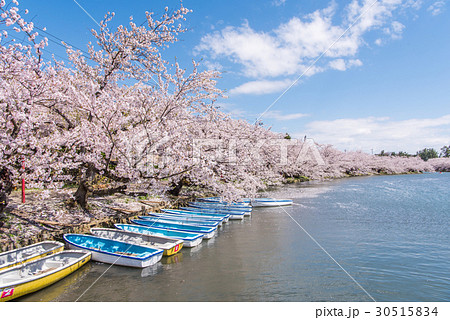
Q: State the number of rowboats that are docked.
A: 14